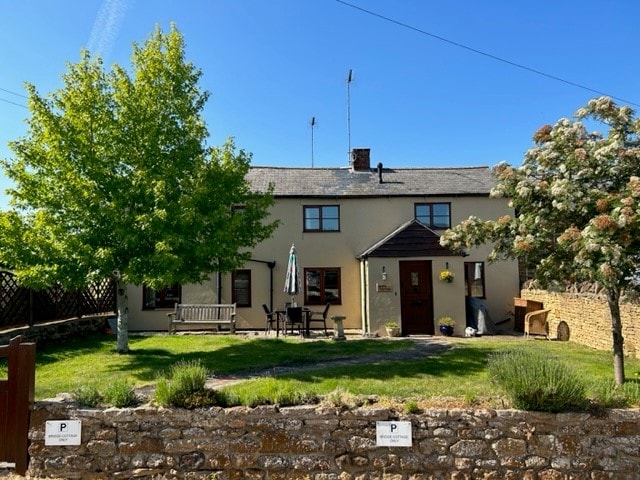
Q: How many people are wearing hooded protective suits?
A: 0